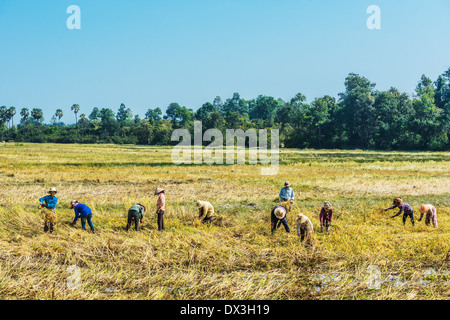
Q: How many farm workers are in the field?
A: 11